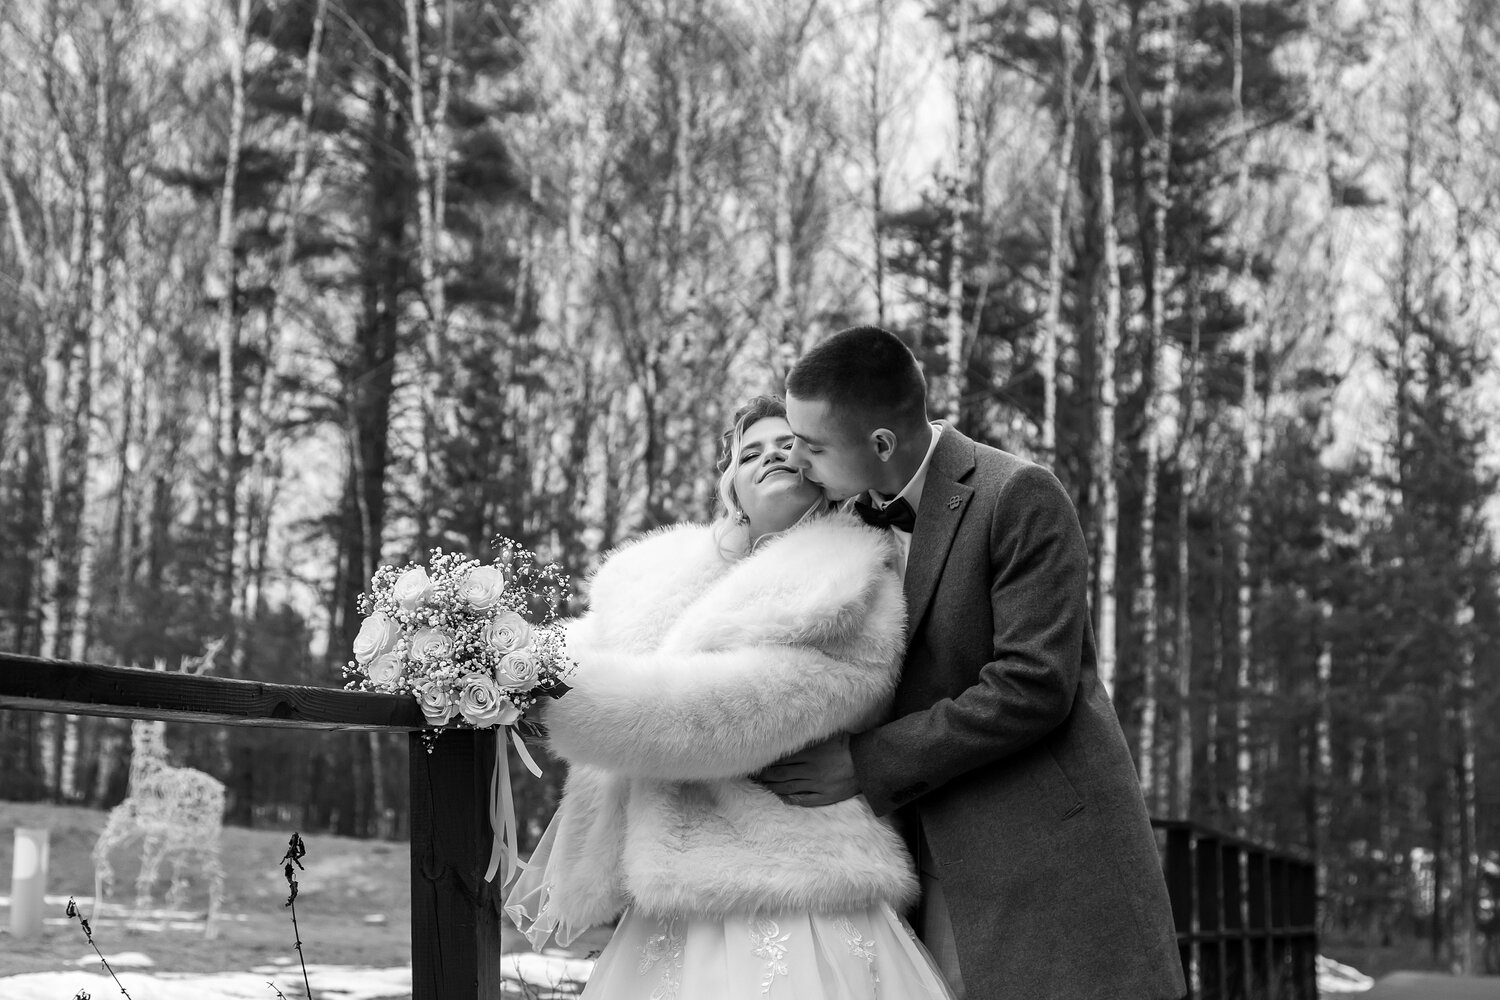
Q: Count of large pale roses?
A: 9